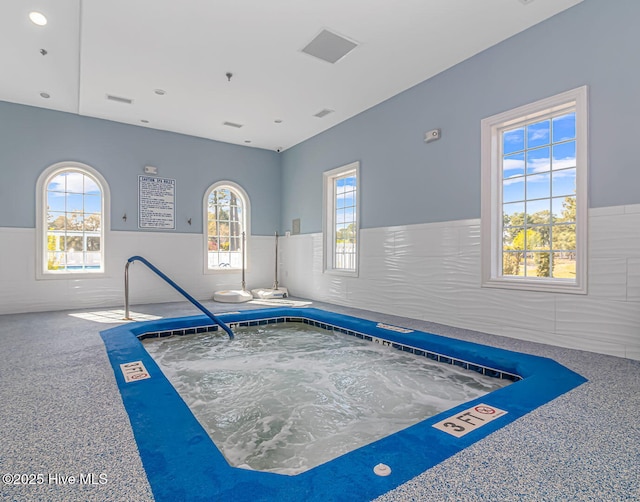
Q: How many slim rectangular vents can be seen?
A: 3